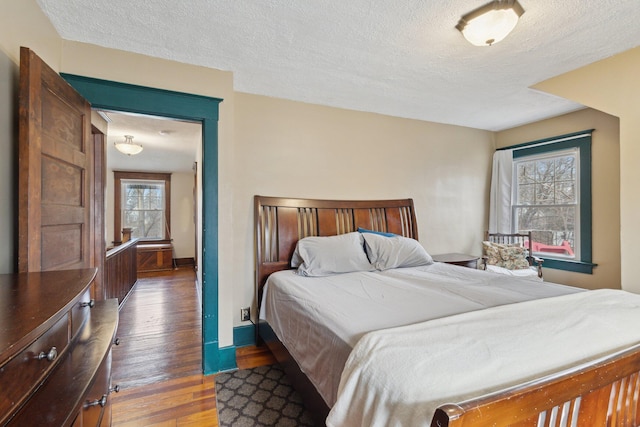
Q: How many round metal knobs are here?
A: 5